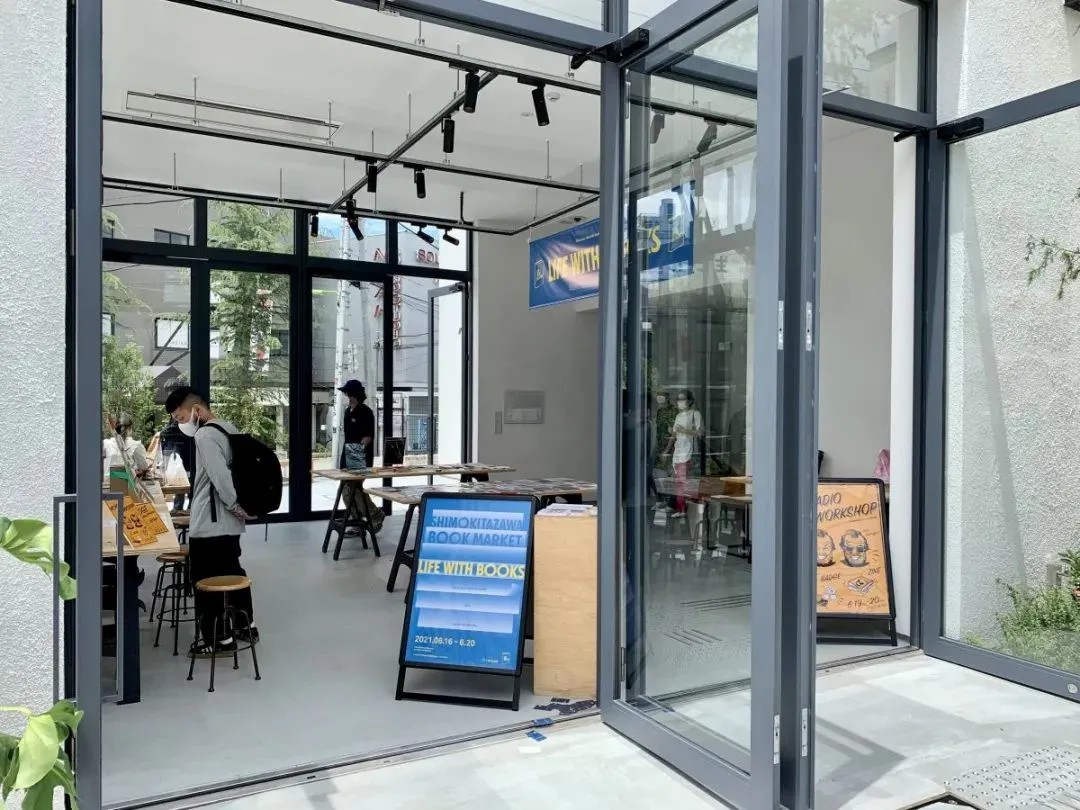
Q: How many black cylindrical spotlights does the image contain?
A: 12